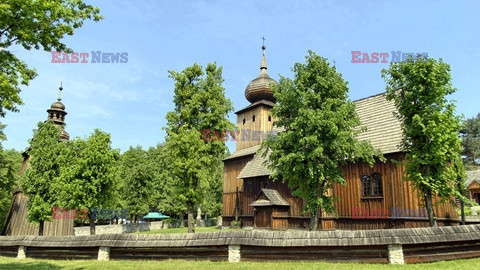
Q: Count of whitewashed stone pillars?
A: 4